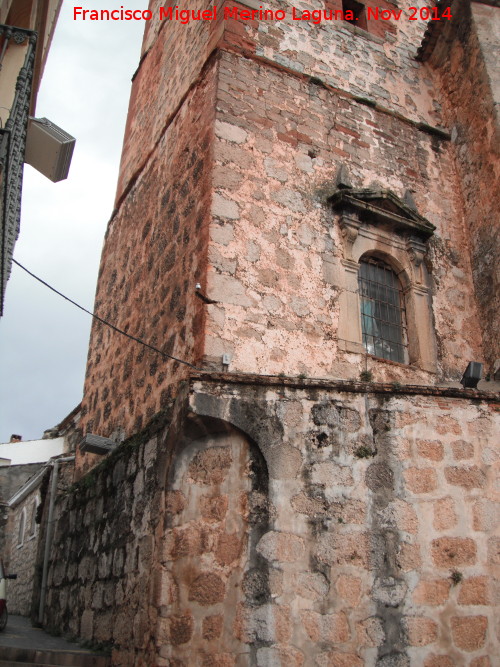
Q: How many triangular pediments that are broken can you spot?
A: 0